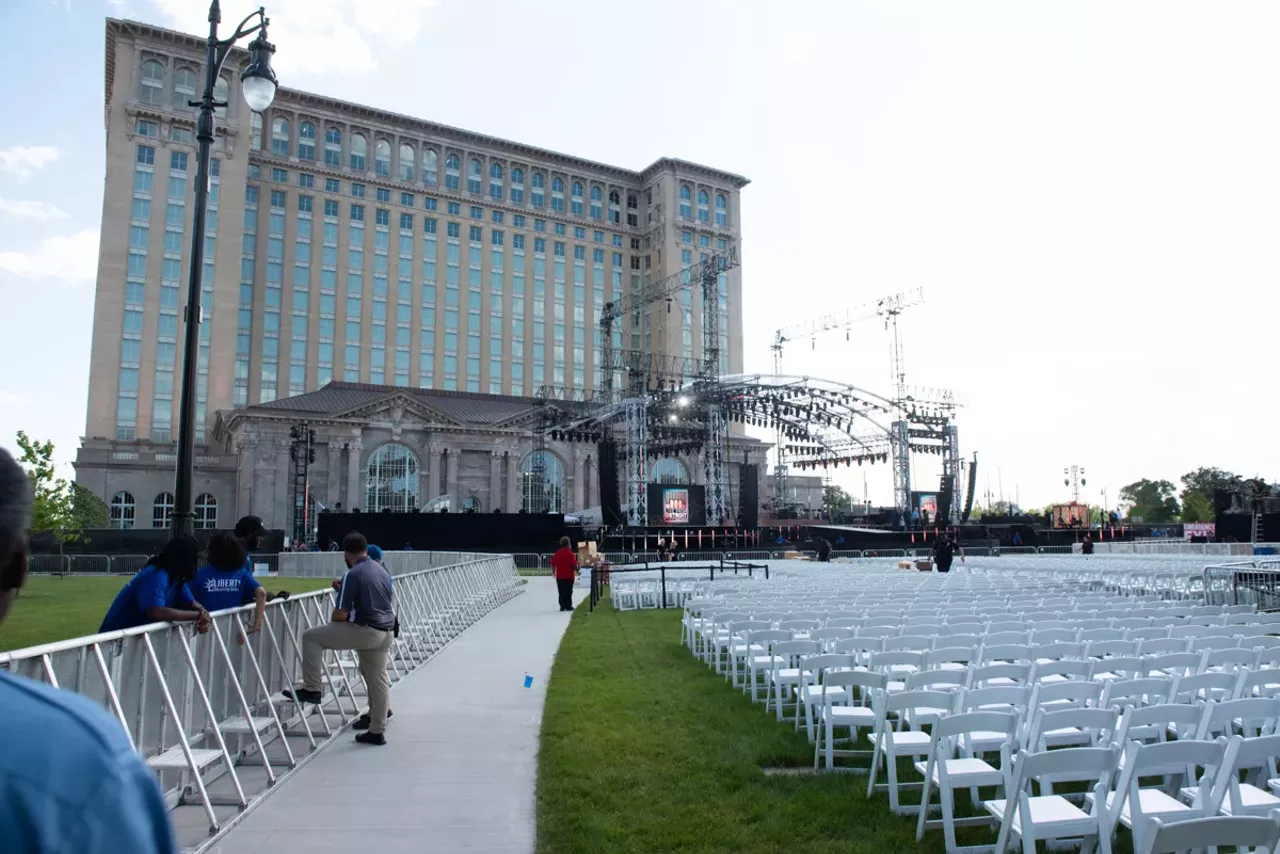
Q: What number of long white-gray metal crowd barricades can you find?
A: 1